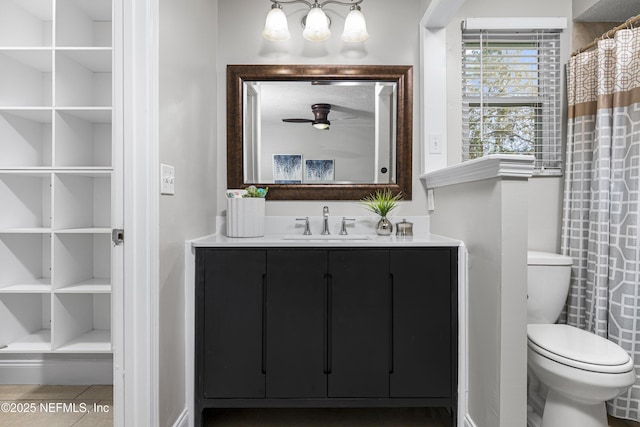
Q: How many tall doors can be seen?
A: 4